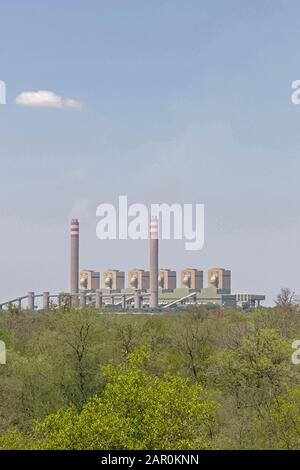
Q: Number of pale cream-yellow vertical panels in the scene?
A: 6